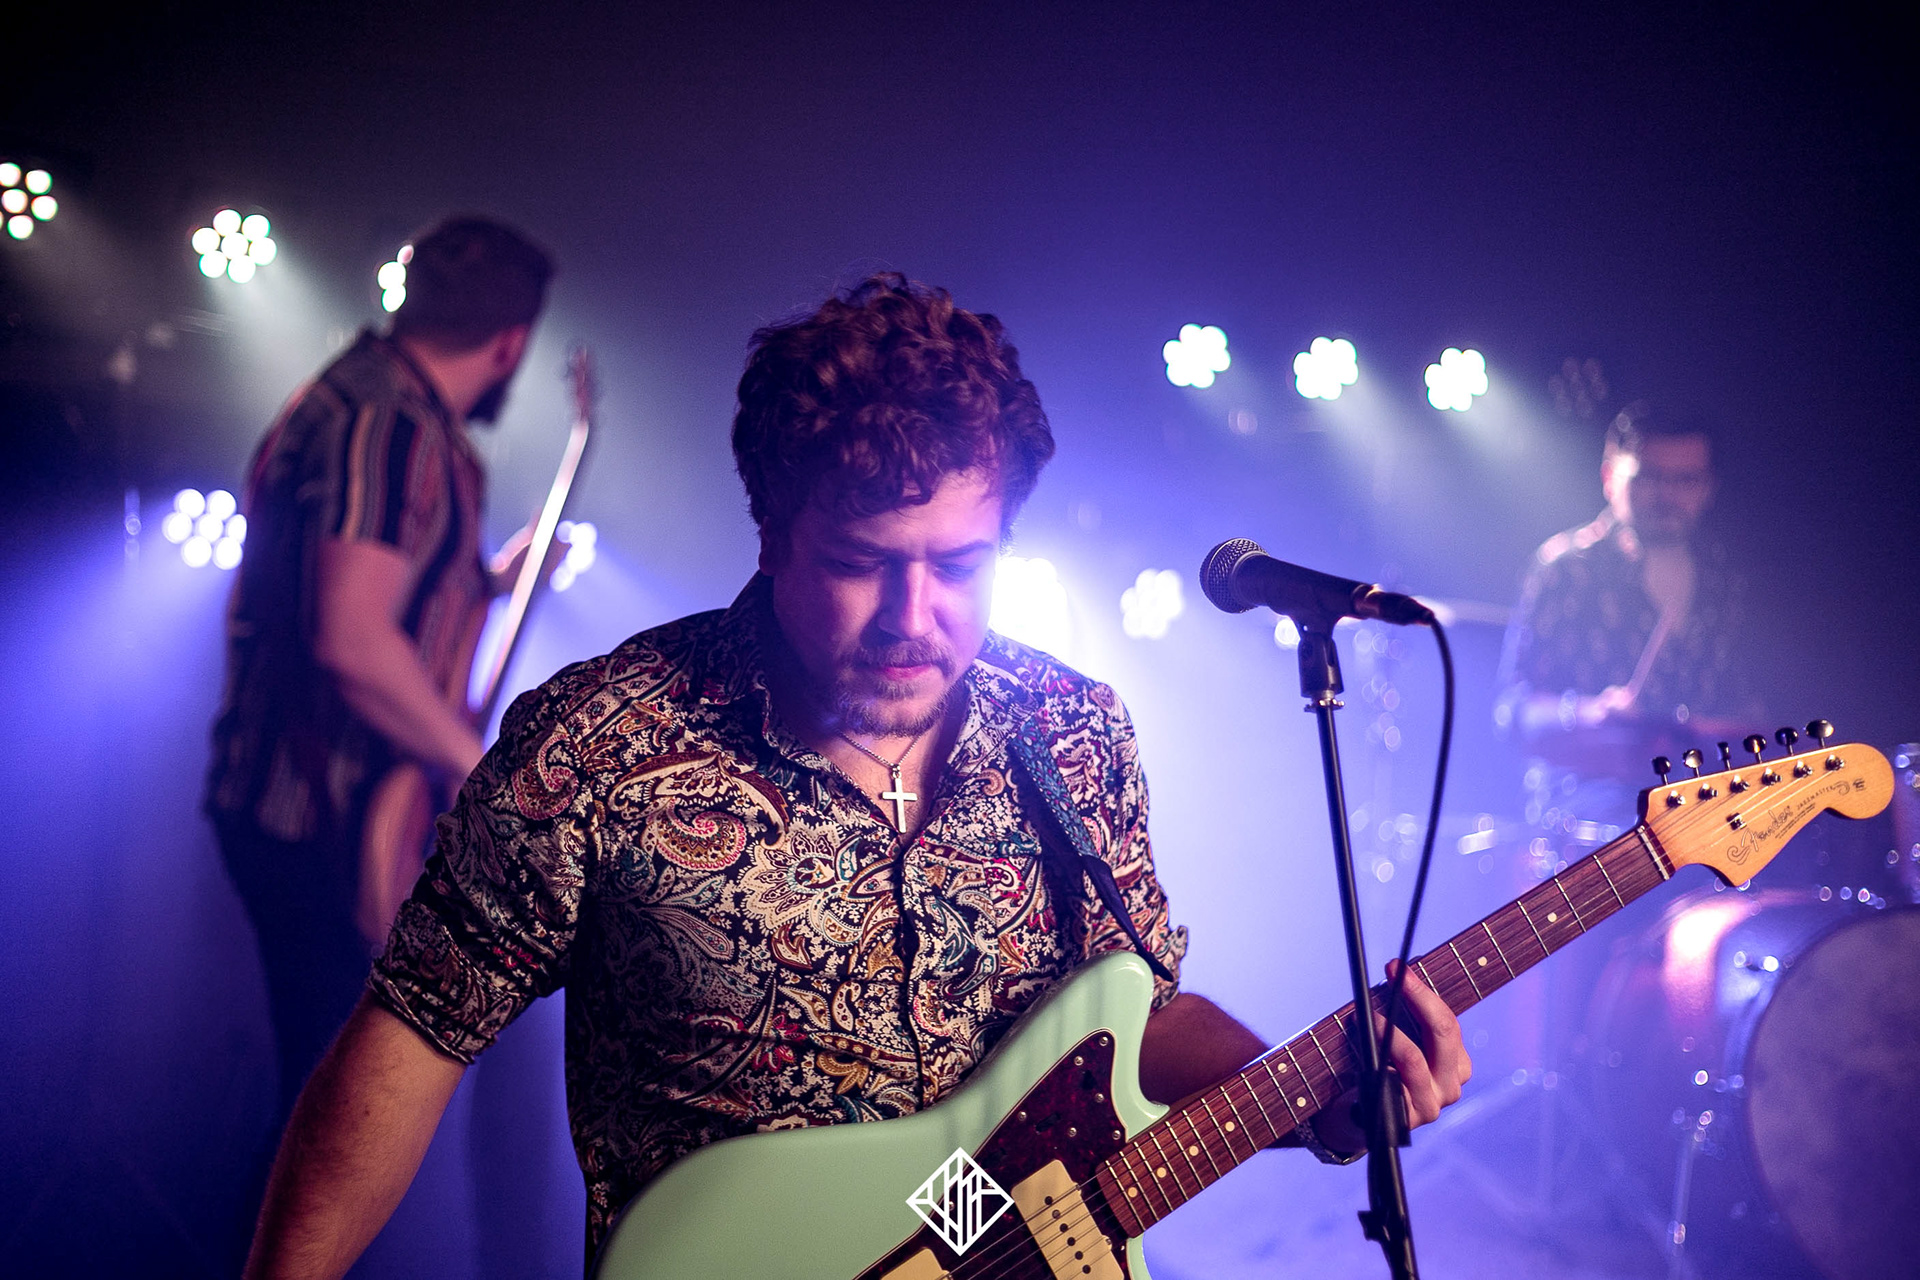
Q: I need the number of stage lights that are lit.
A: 10